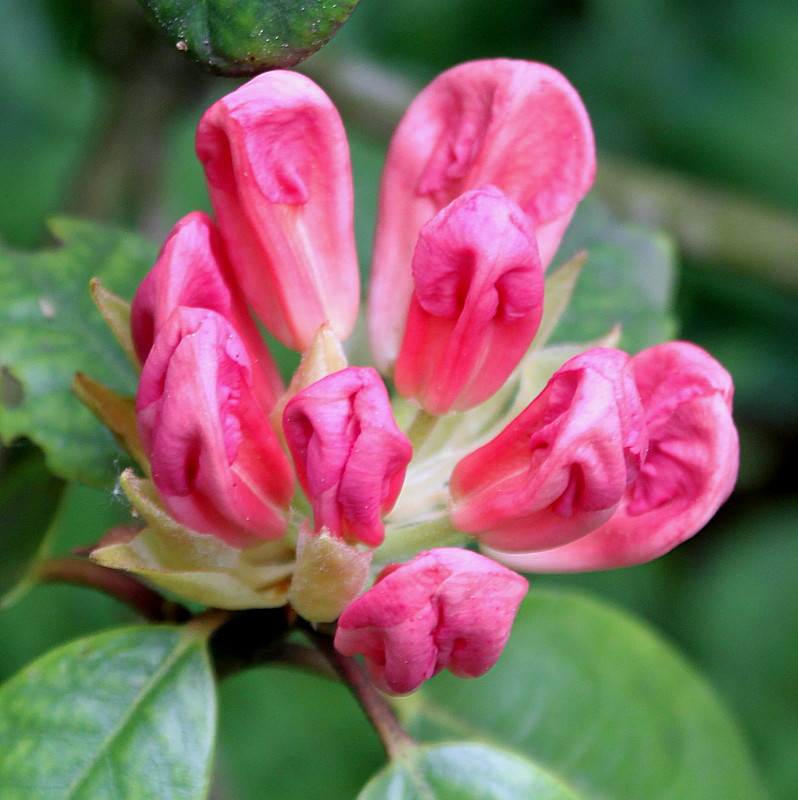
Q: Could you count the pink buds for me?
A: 9